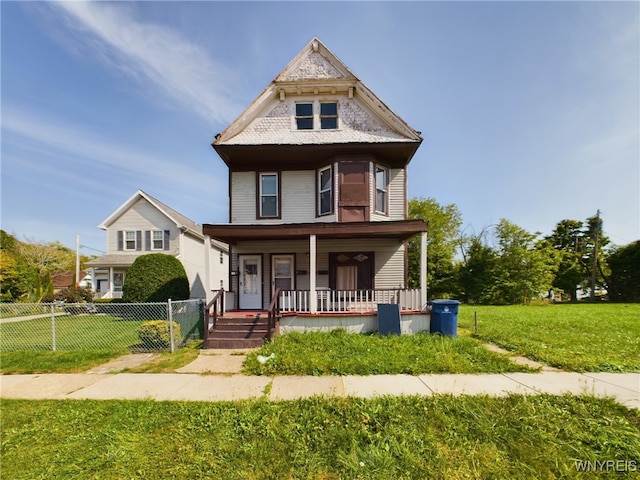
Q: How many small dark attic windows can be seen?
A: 2